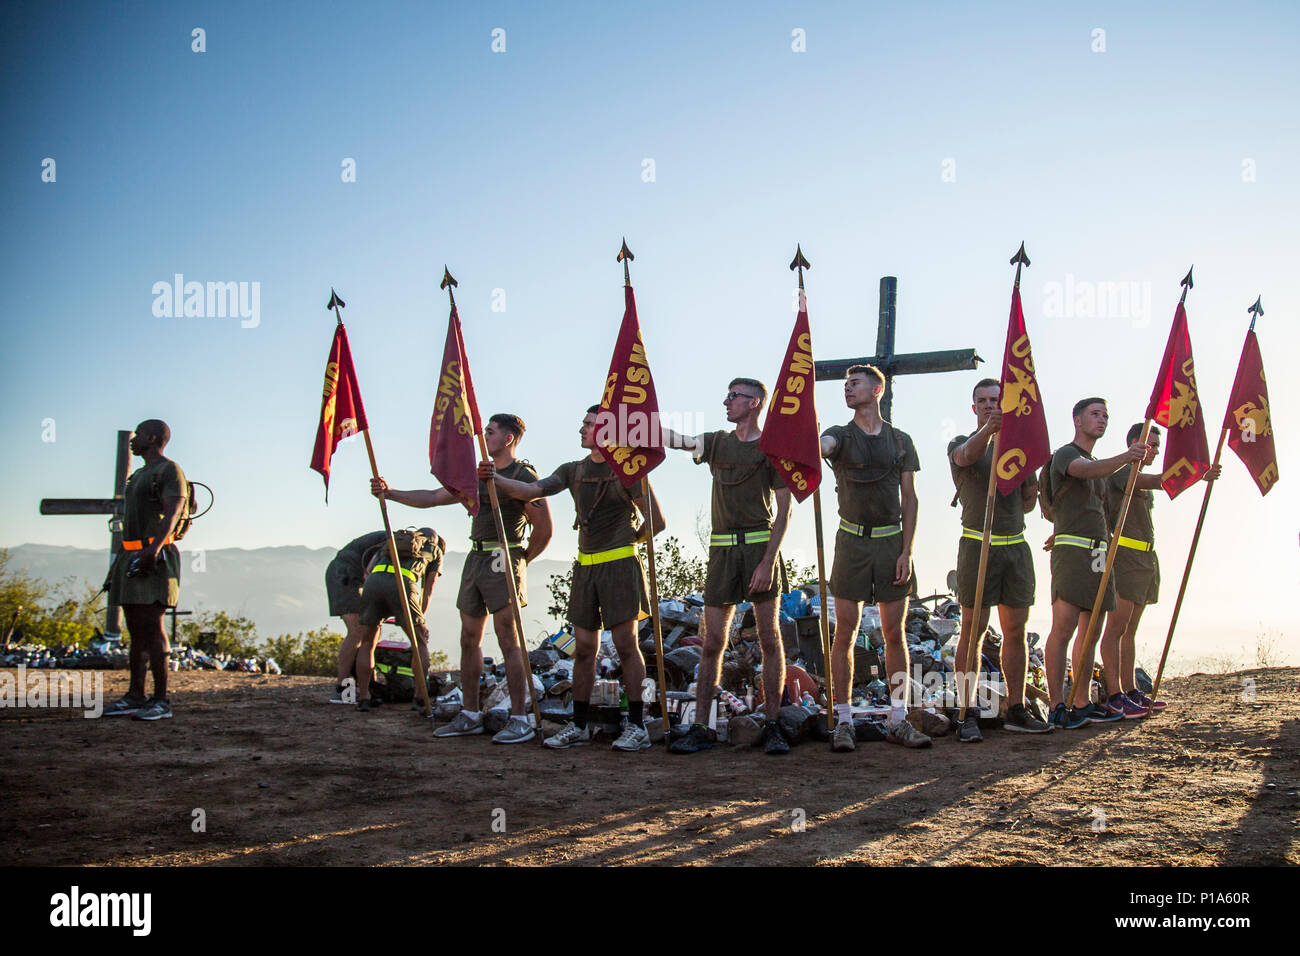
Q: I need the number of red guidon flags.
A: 7